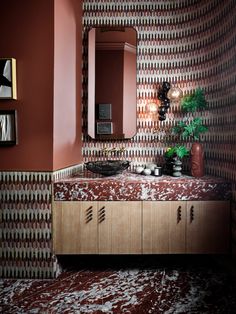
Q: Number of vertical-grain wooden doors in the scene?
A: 4